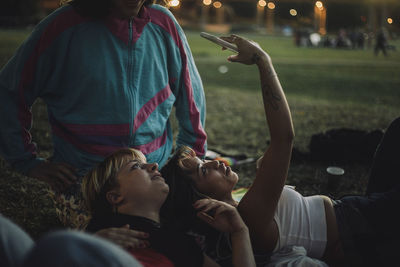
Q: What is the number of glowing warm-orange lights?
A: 8